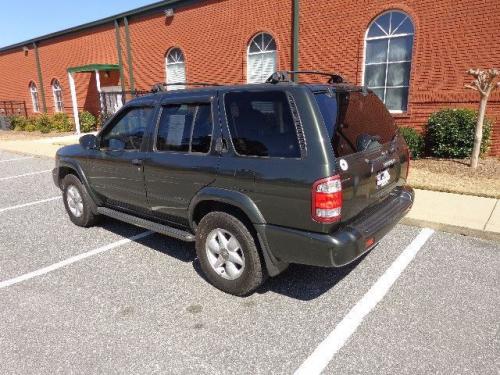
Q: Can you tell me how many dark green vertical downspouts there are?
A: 4